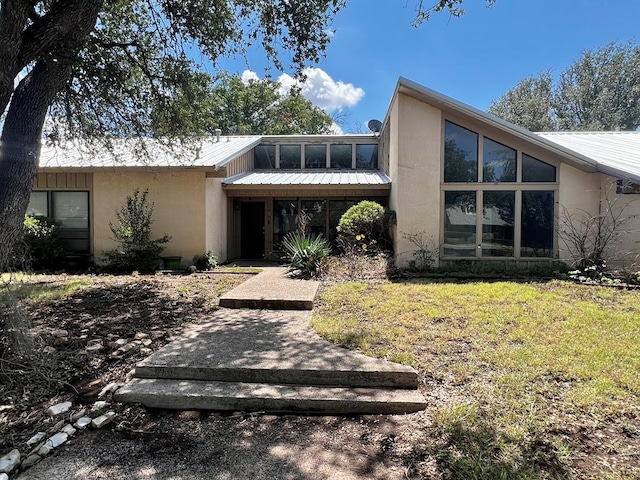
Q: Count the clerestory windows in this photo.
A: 5